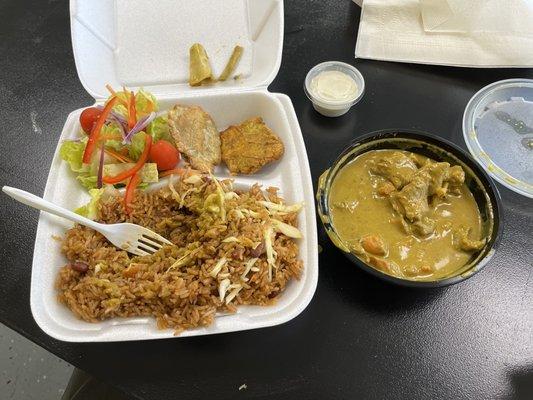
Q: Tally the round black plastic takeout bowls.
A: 1